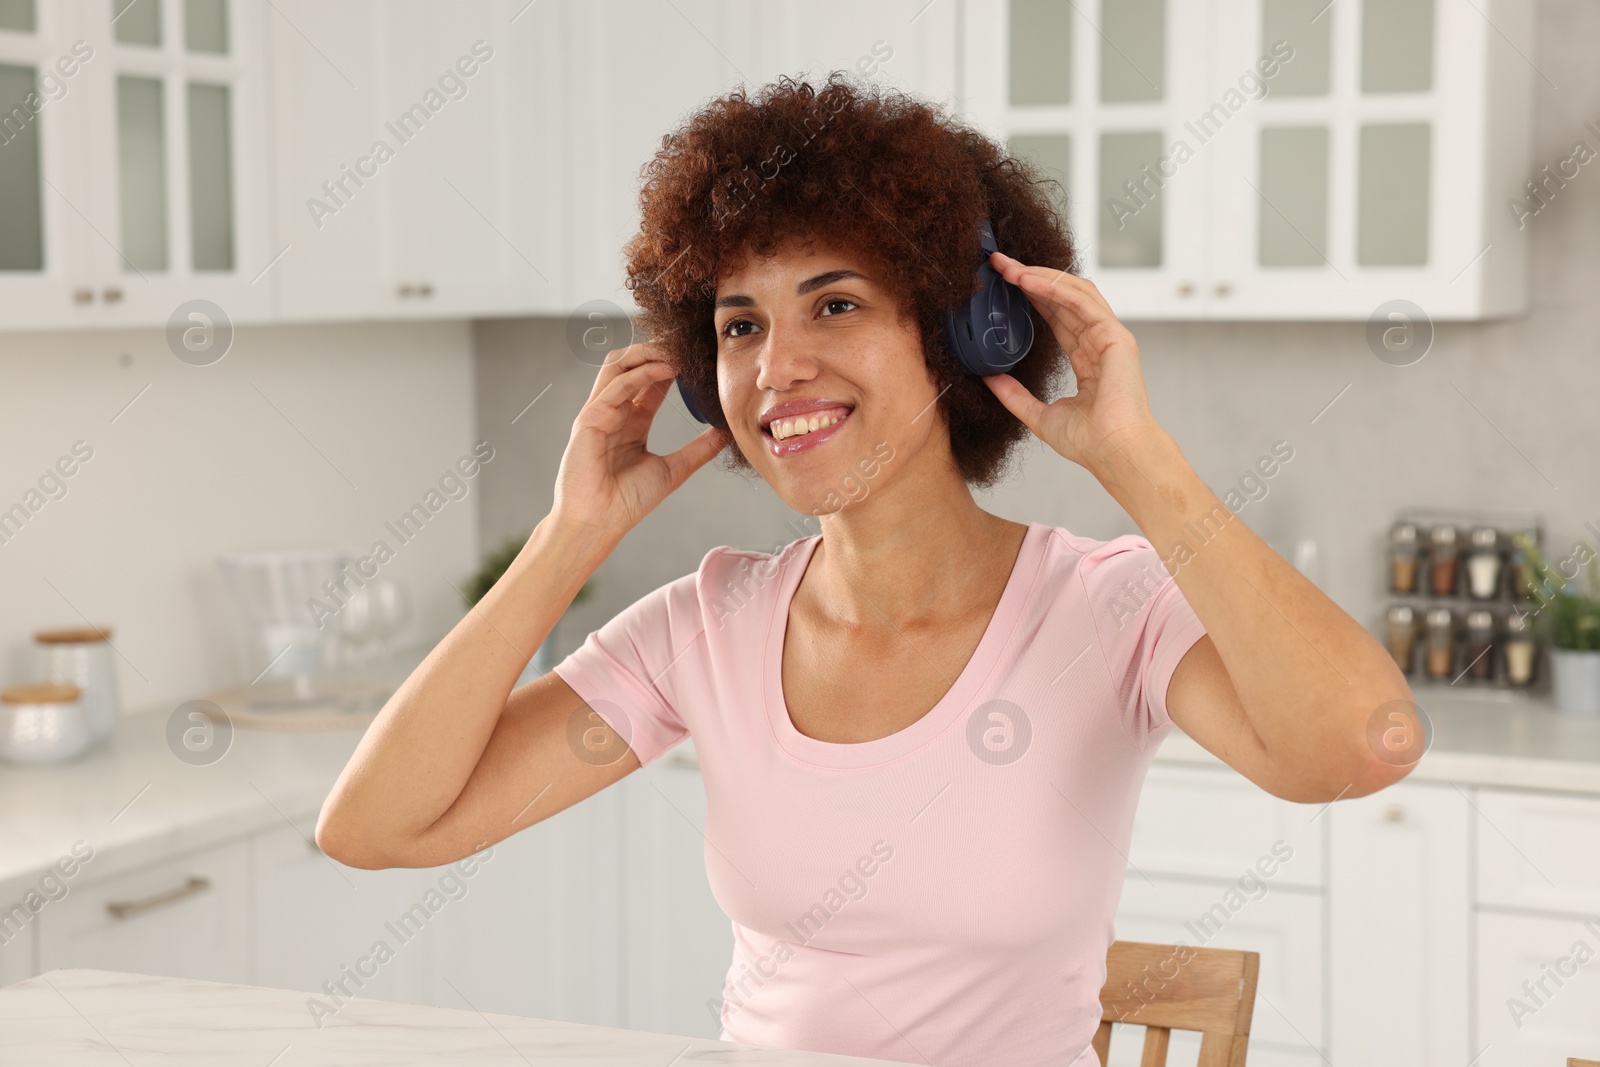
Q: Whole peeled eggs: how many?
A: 0